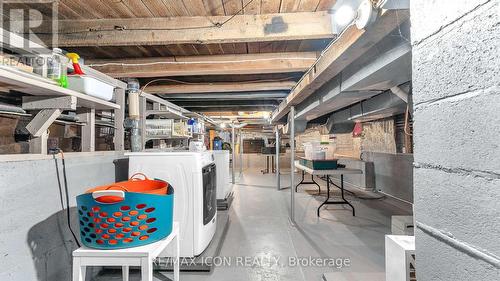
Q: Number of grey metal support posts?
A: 4